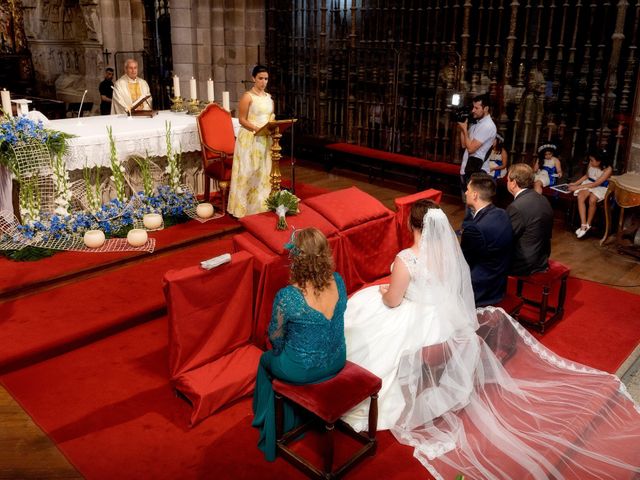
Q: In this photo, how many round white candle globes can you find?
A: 4